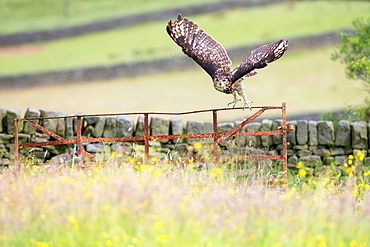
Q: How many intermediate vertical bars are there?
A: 3